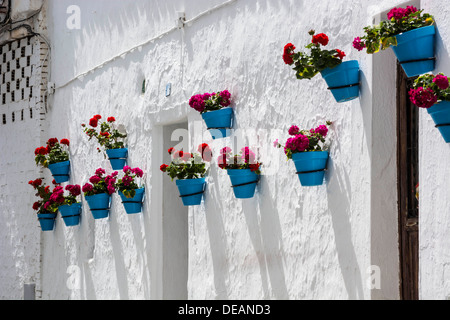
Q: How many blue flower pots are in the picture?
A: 13